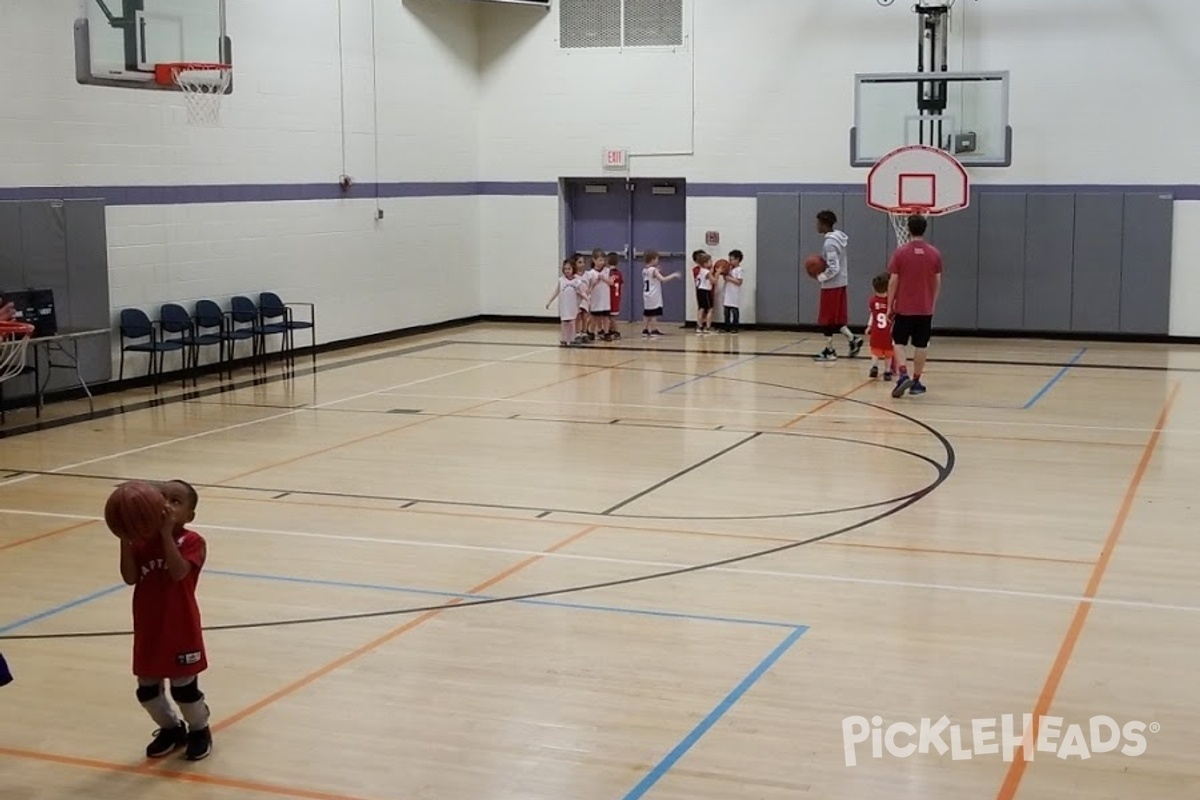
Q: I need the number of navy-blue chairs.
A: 5